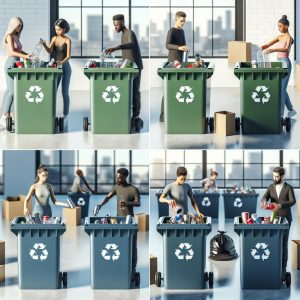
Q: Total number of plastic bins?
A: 12